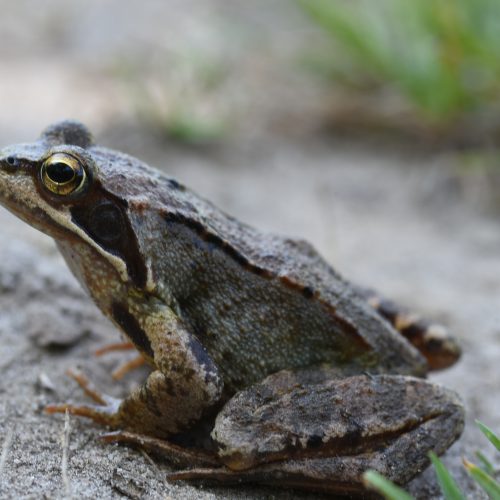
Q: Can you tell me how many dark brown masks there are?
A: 1